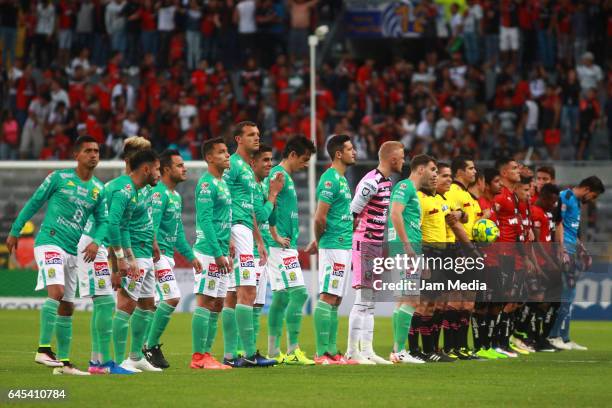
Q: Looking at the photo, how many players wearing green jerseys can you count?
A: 10